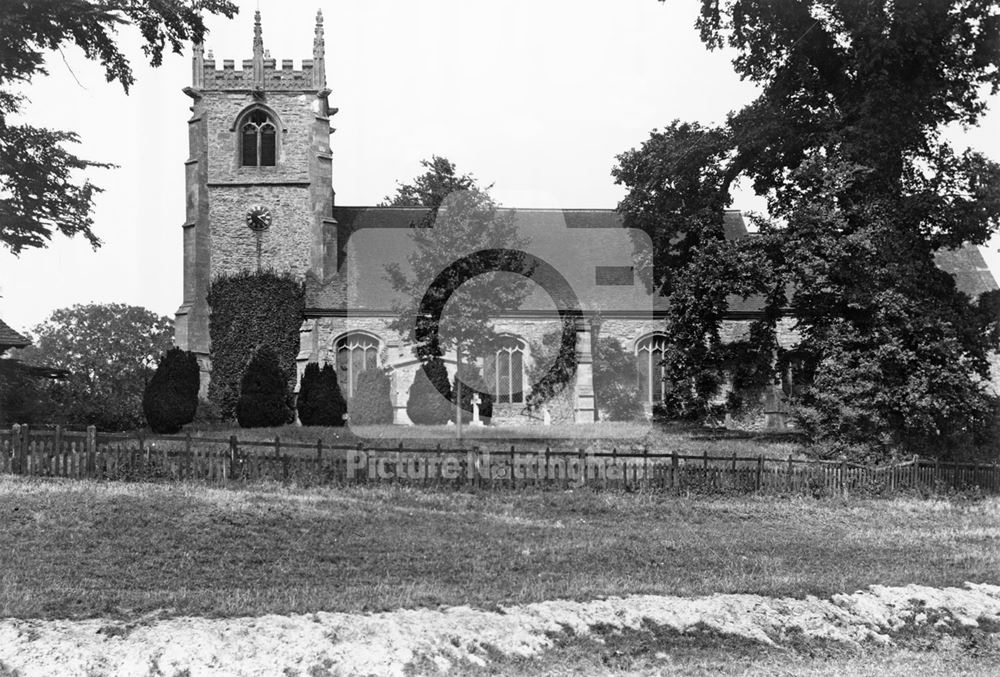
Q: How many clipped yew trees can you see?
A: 6